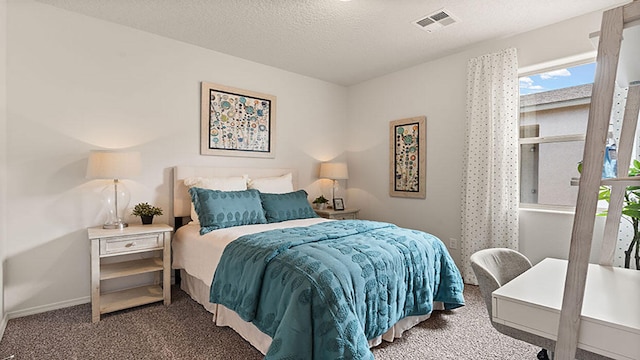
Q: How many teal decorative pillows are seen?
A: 2